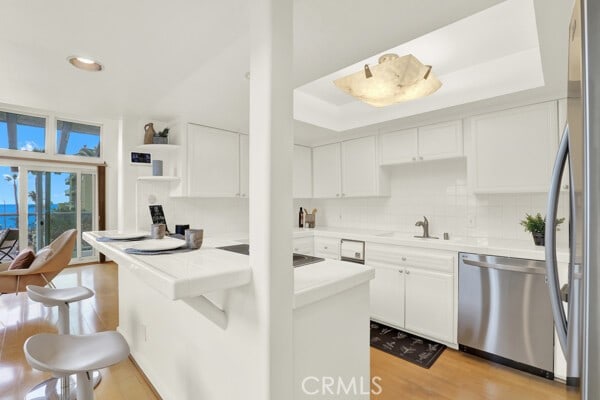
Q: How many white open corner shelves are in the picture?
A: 2